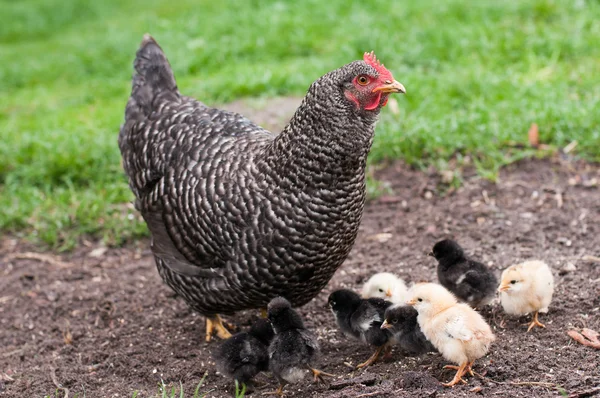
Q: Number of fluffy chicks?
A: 8